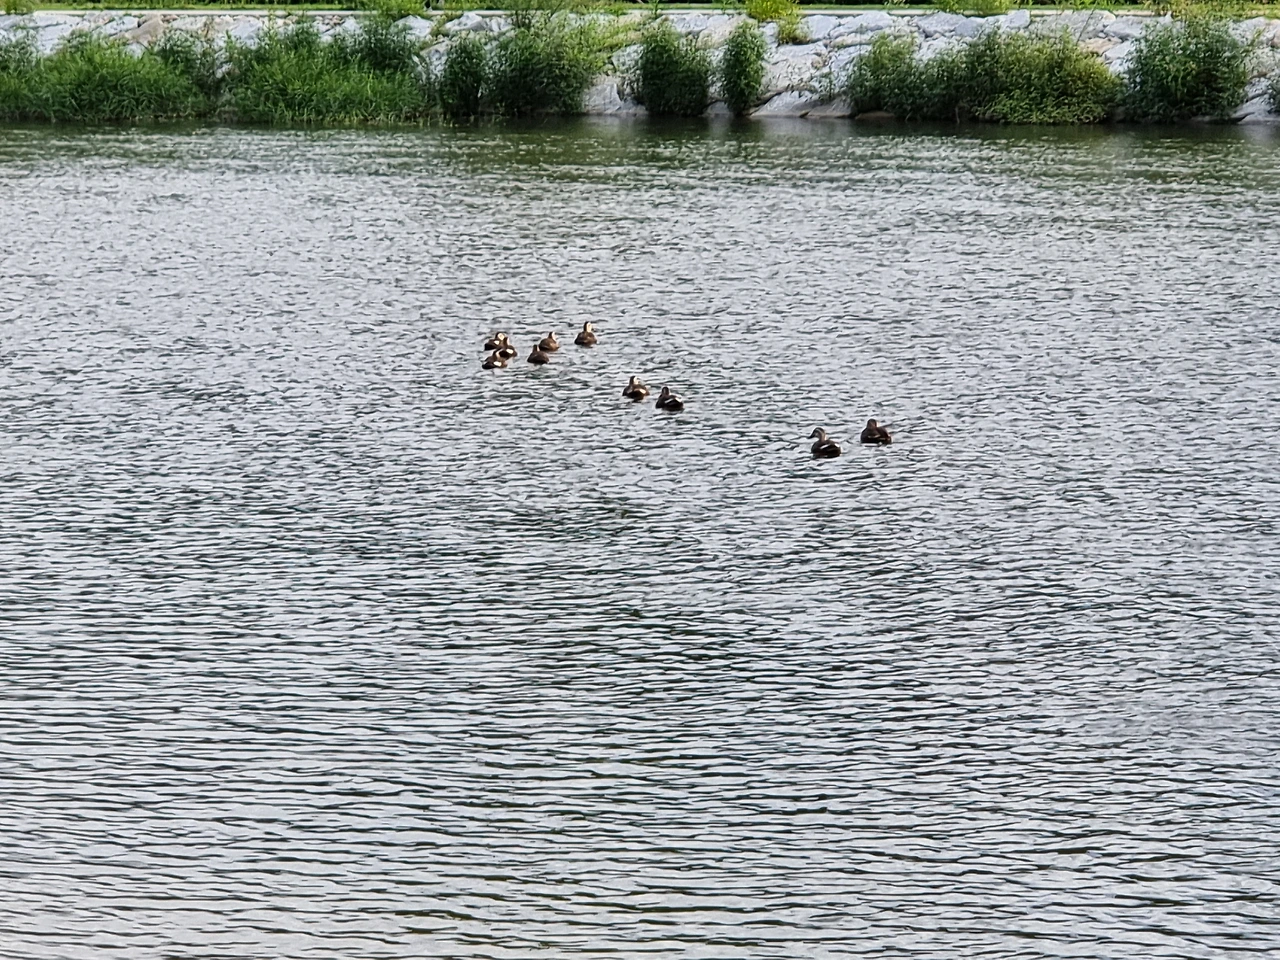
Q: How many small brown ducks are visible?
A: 10